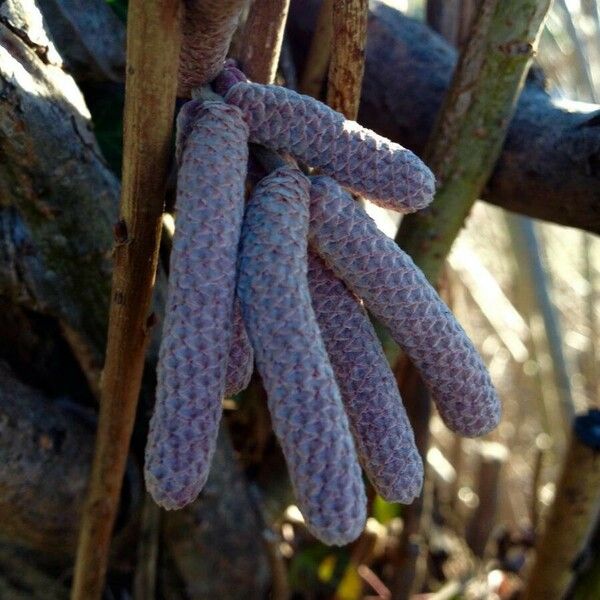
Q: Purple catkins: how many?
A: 6